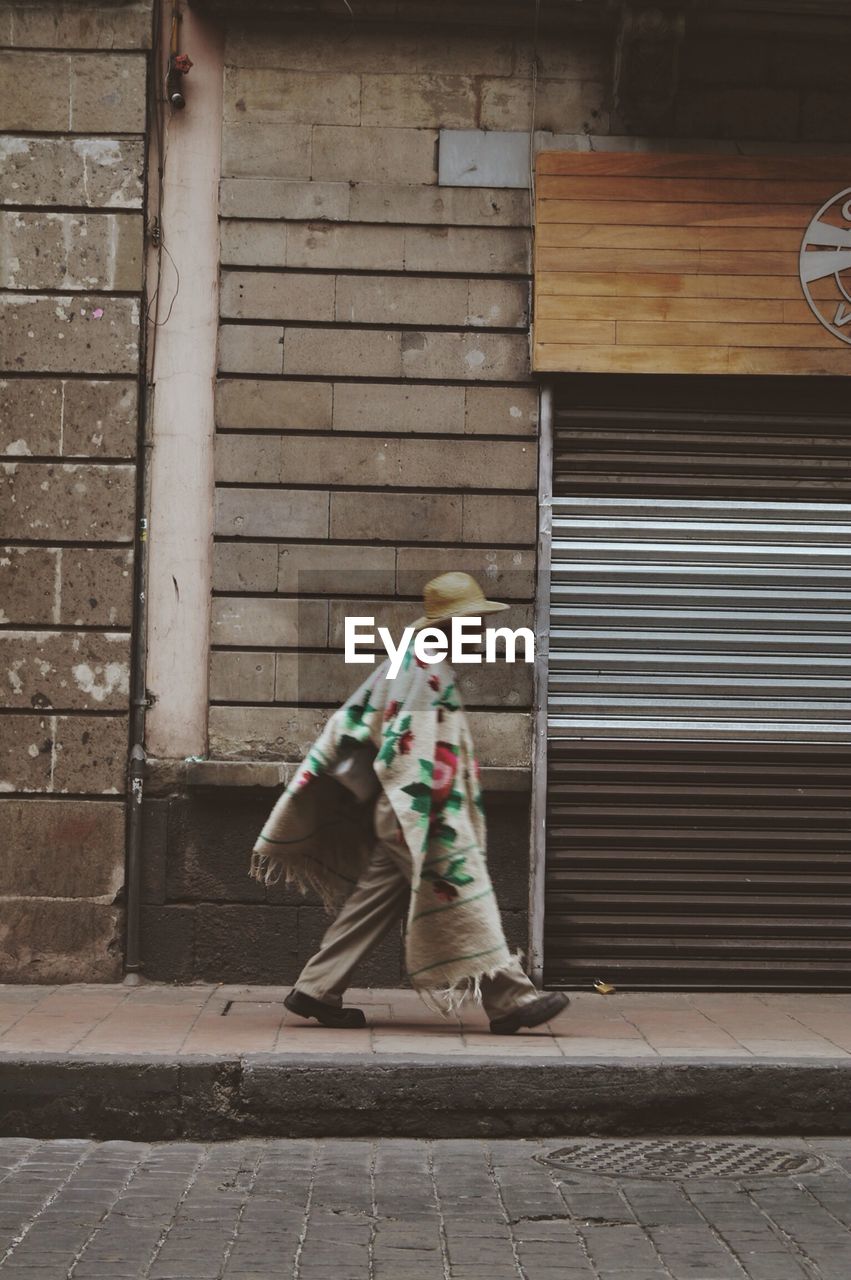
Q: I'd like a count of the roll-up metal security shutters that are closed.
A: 1